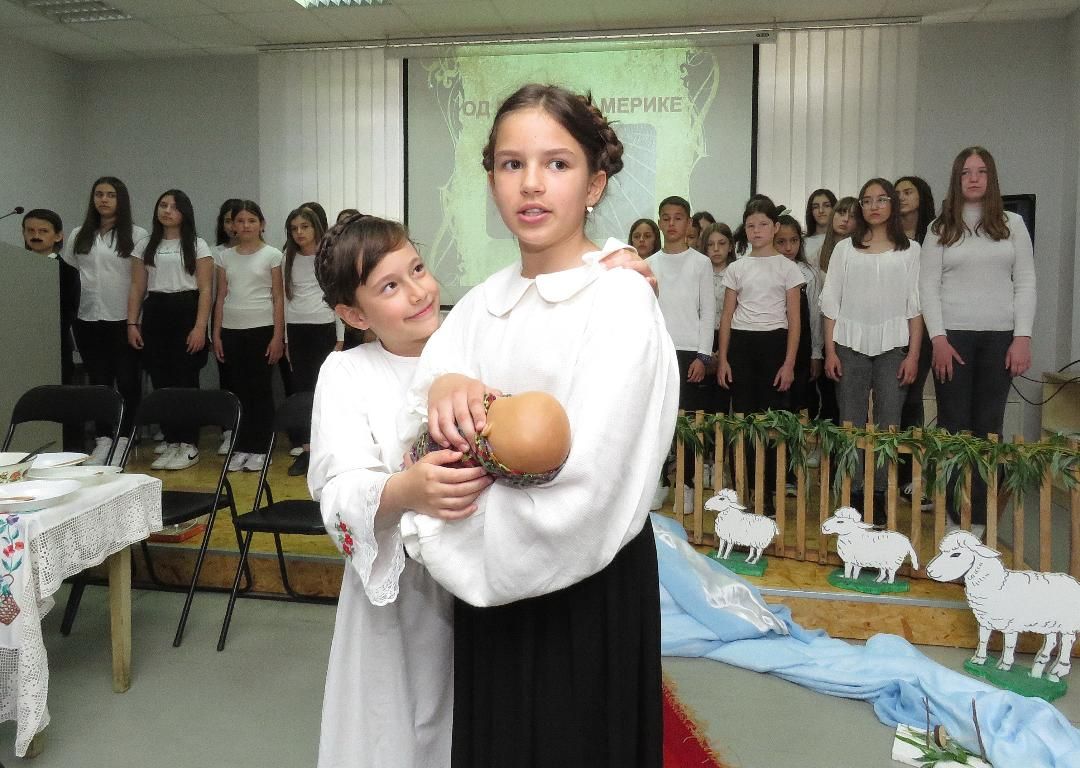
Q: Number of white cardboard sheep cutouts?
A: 3